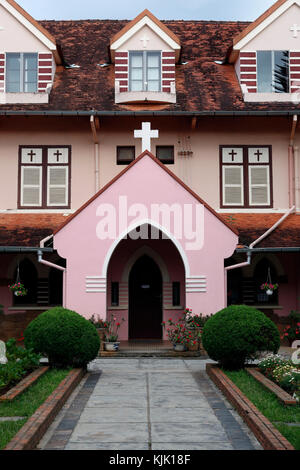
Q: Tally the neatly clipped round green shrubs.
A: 2